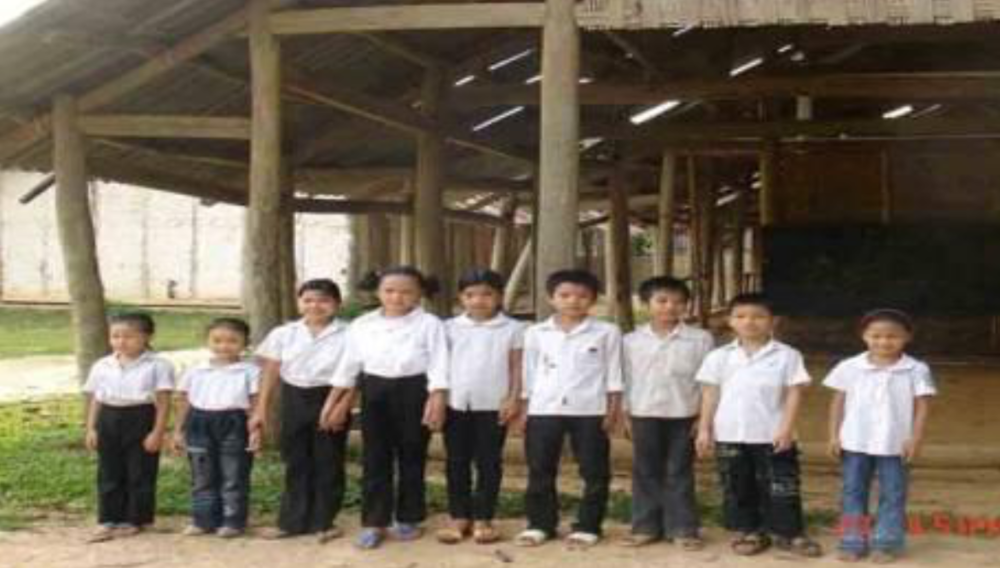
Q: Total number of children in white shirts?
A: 9